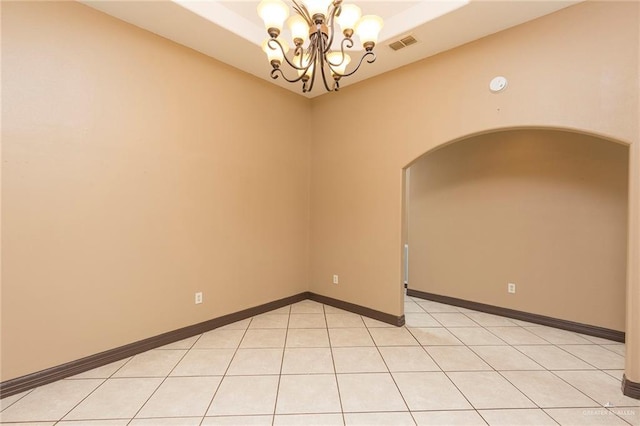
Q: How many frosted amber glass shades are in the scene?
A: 8